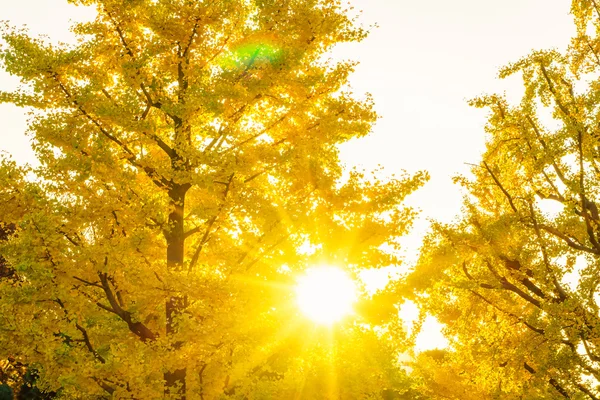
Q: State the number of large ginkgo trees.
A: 2